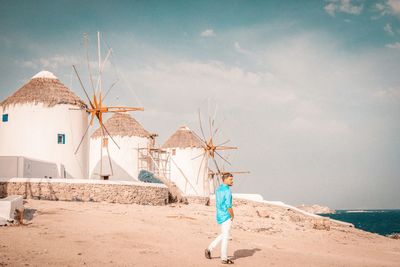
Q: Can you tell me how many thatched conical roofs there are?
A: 3